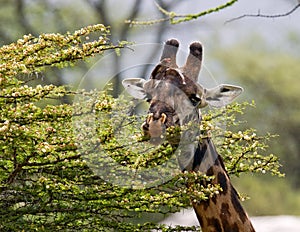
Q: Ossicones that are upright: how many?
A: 2